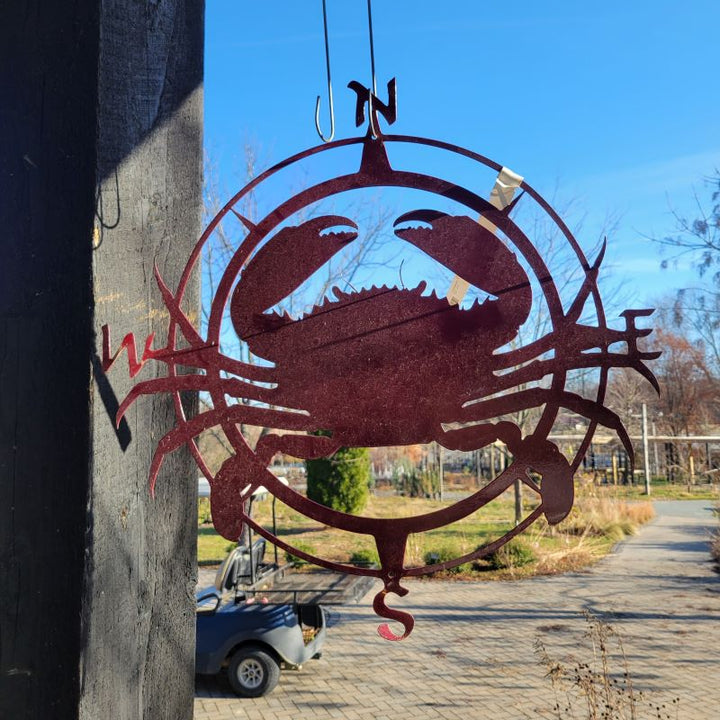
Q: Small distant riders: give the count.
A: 0